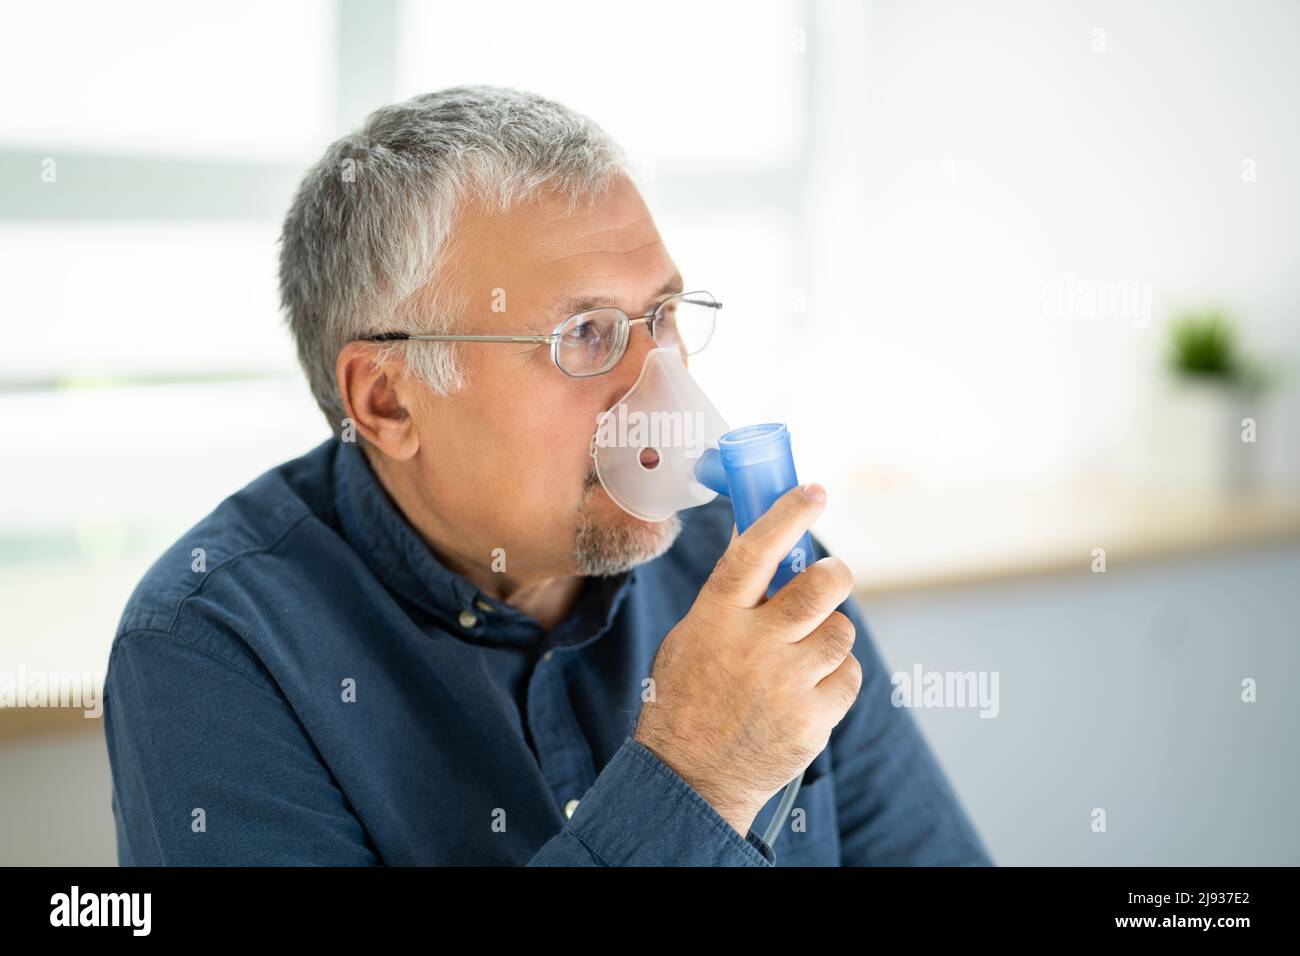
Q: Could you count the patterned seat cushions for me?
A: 0